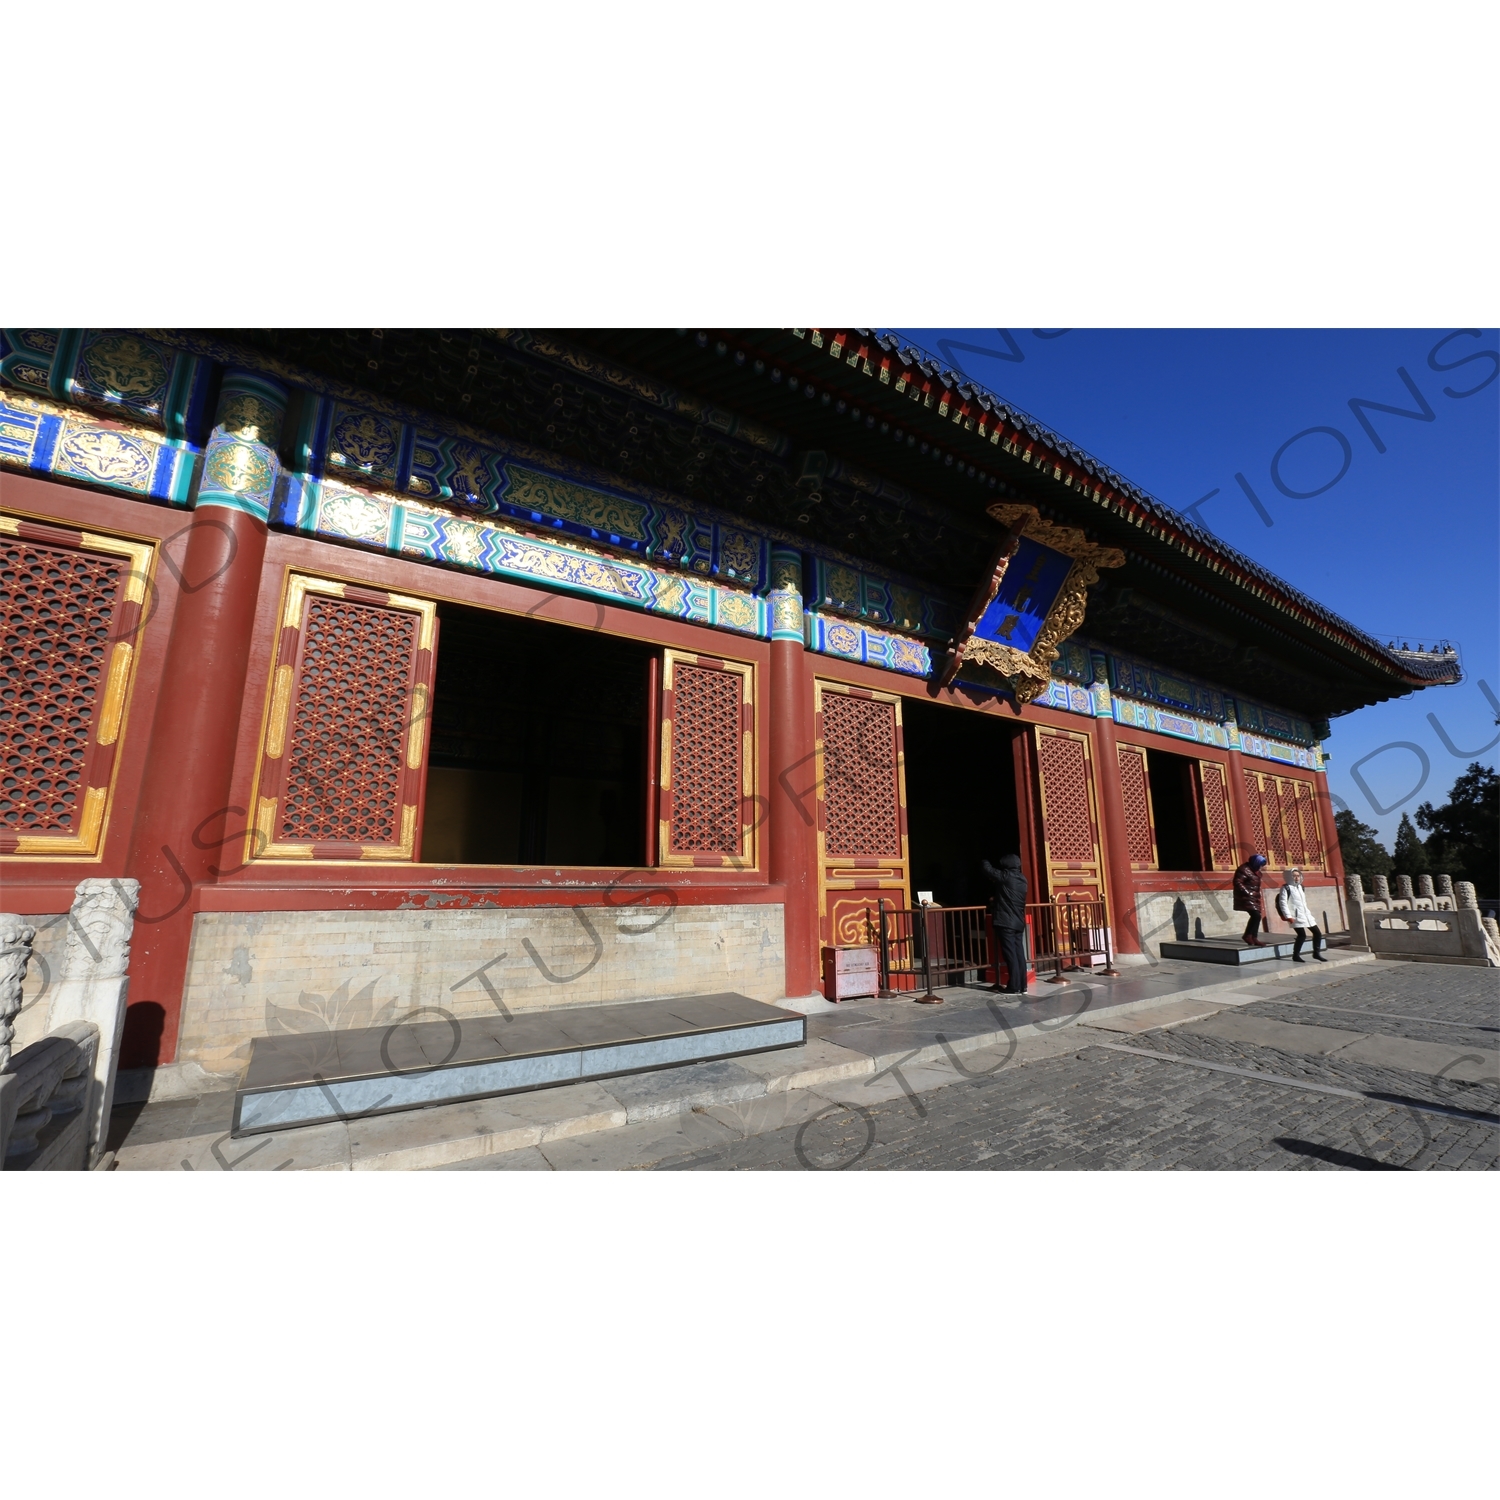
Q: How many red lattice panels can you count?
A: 11